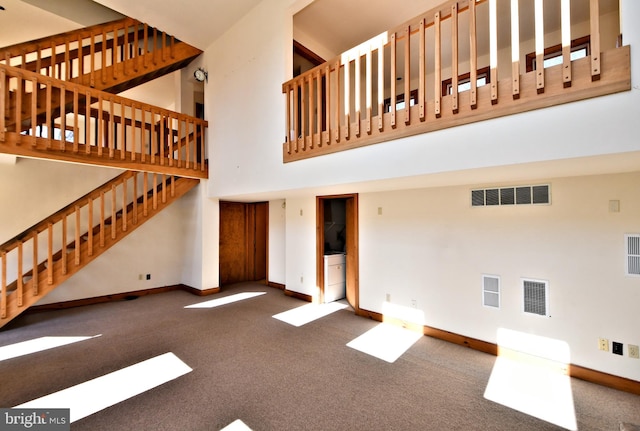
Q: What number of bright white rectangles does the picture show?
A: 7